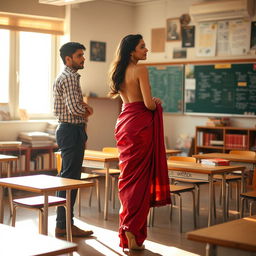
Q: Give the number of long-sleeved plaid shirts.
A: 1